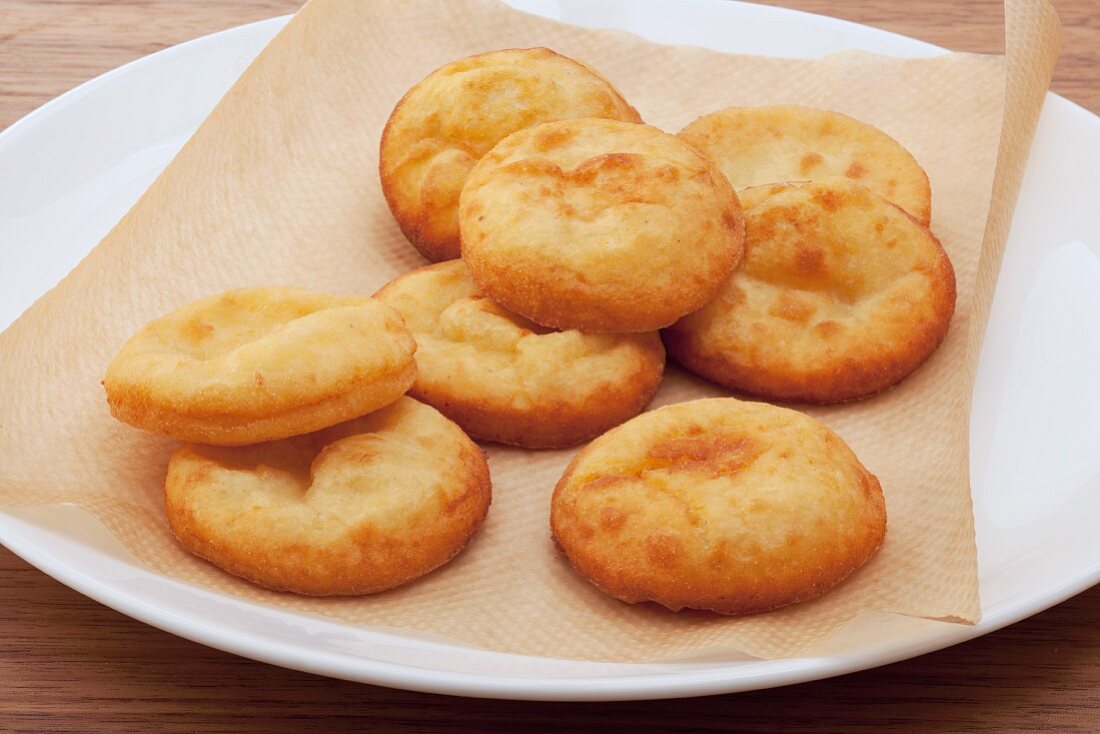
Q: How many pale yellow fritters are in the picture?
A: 8